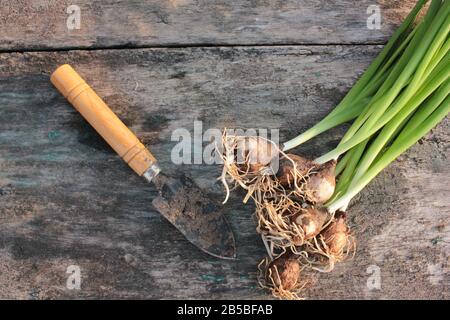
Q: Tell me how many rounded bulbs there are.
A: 6